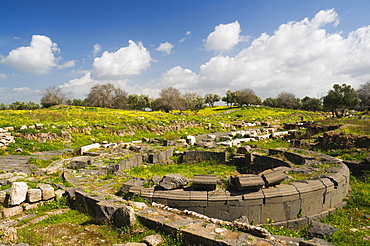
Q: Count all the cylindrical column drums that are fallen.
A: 3